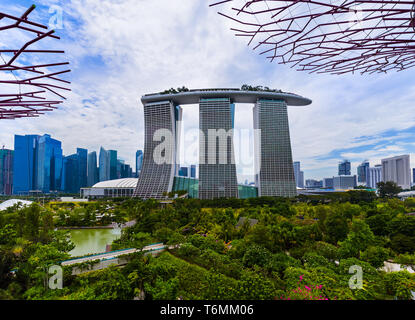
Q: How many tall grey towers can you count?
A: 3